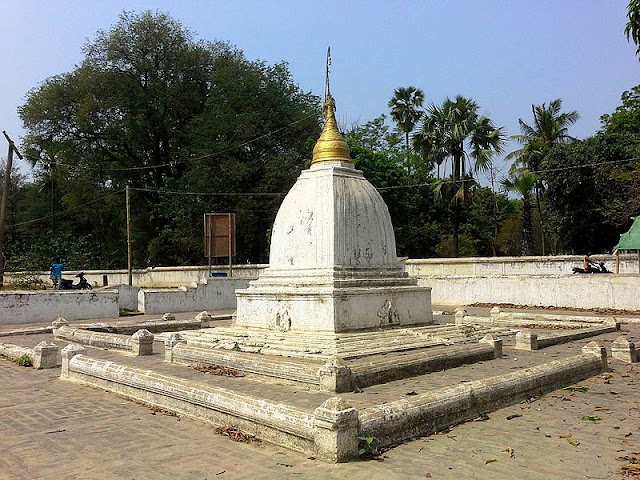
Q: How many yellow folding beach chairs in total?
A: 0